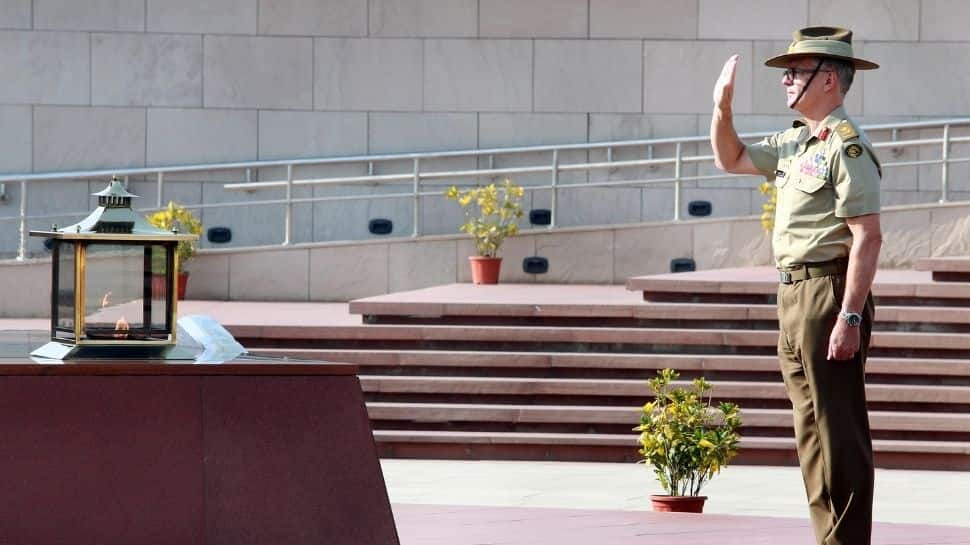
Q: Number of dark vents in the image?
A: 6